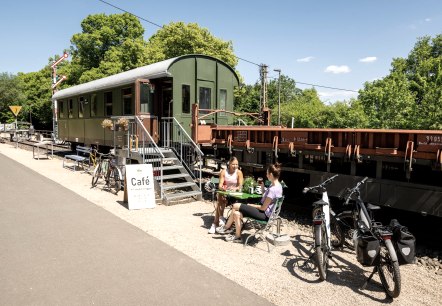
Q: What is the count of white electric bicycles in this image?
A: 1